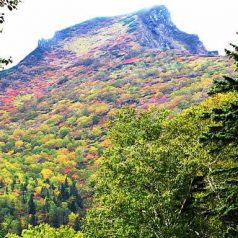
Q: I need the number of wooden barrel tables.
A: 0